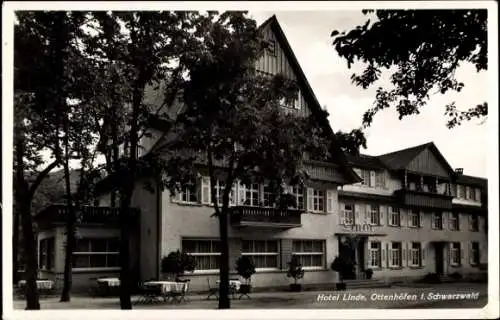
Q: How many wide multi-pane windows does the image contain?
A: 4